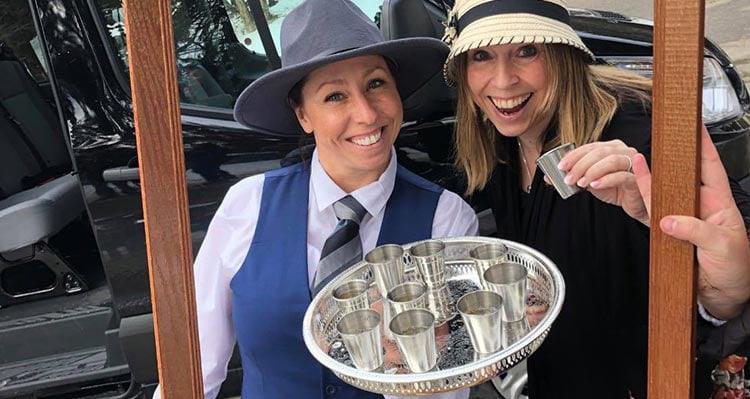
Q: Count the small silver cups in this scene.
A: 10